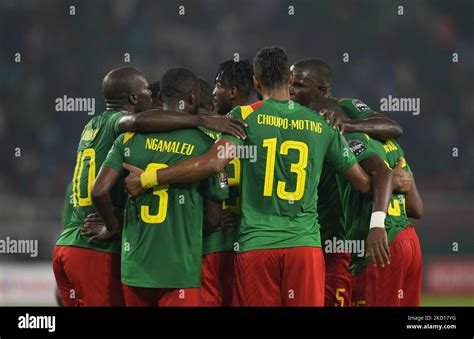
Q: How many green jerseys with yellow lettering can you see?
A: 5